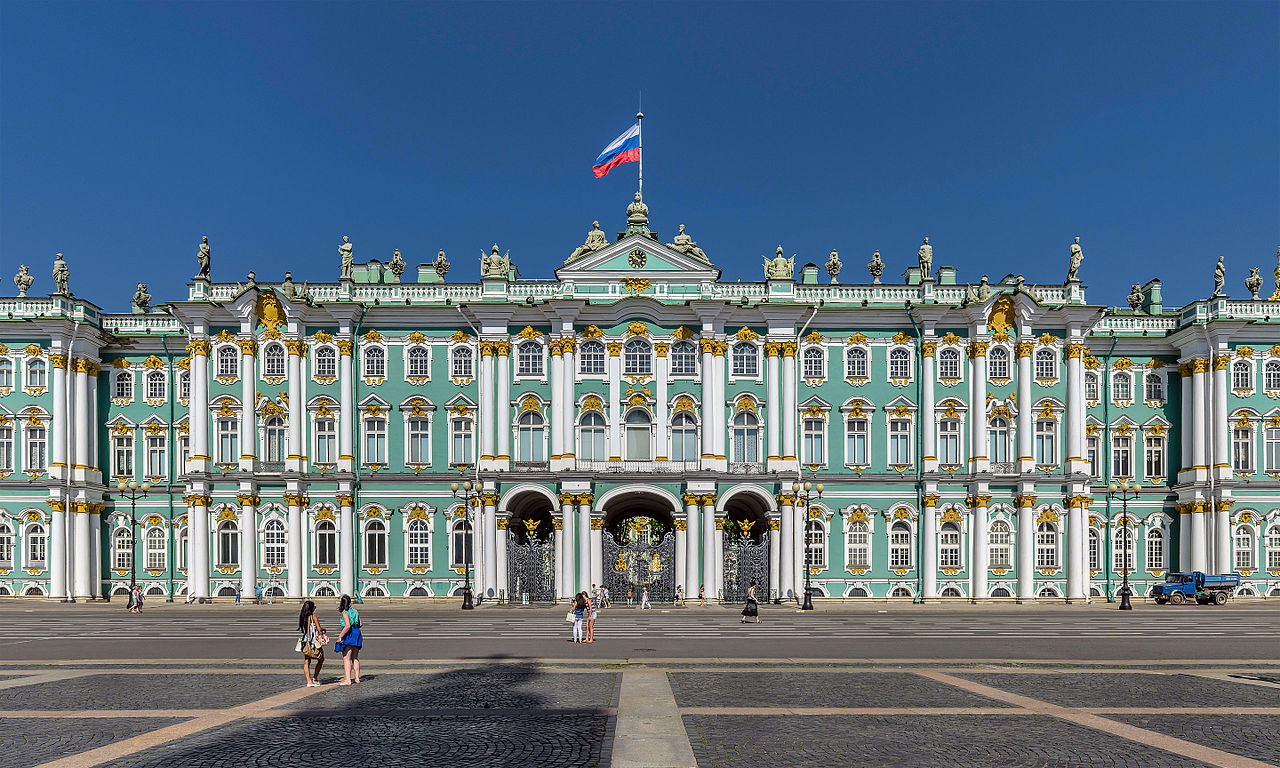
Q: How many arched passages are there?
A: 3